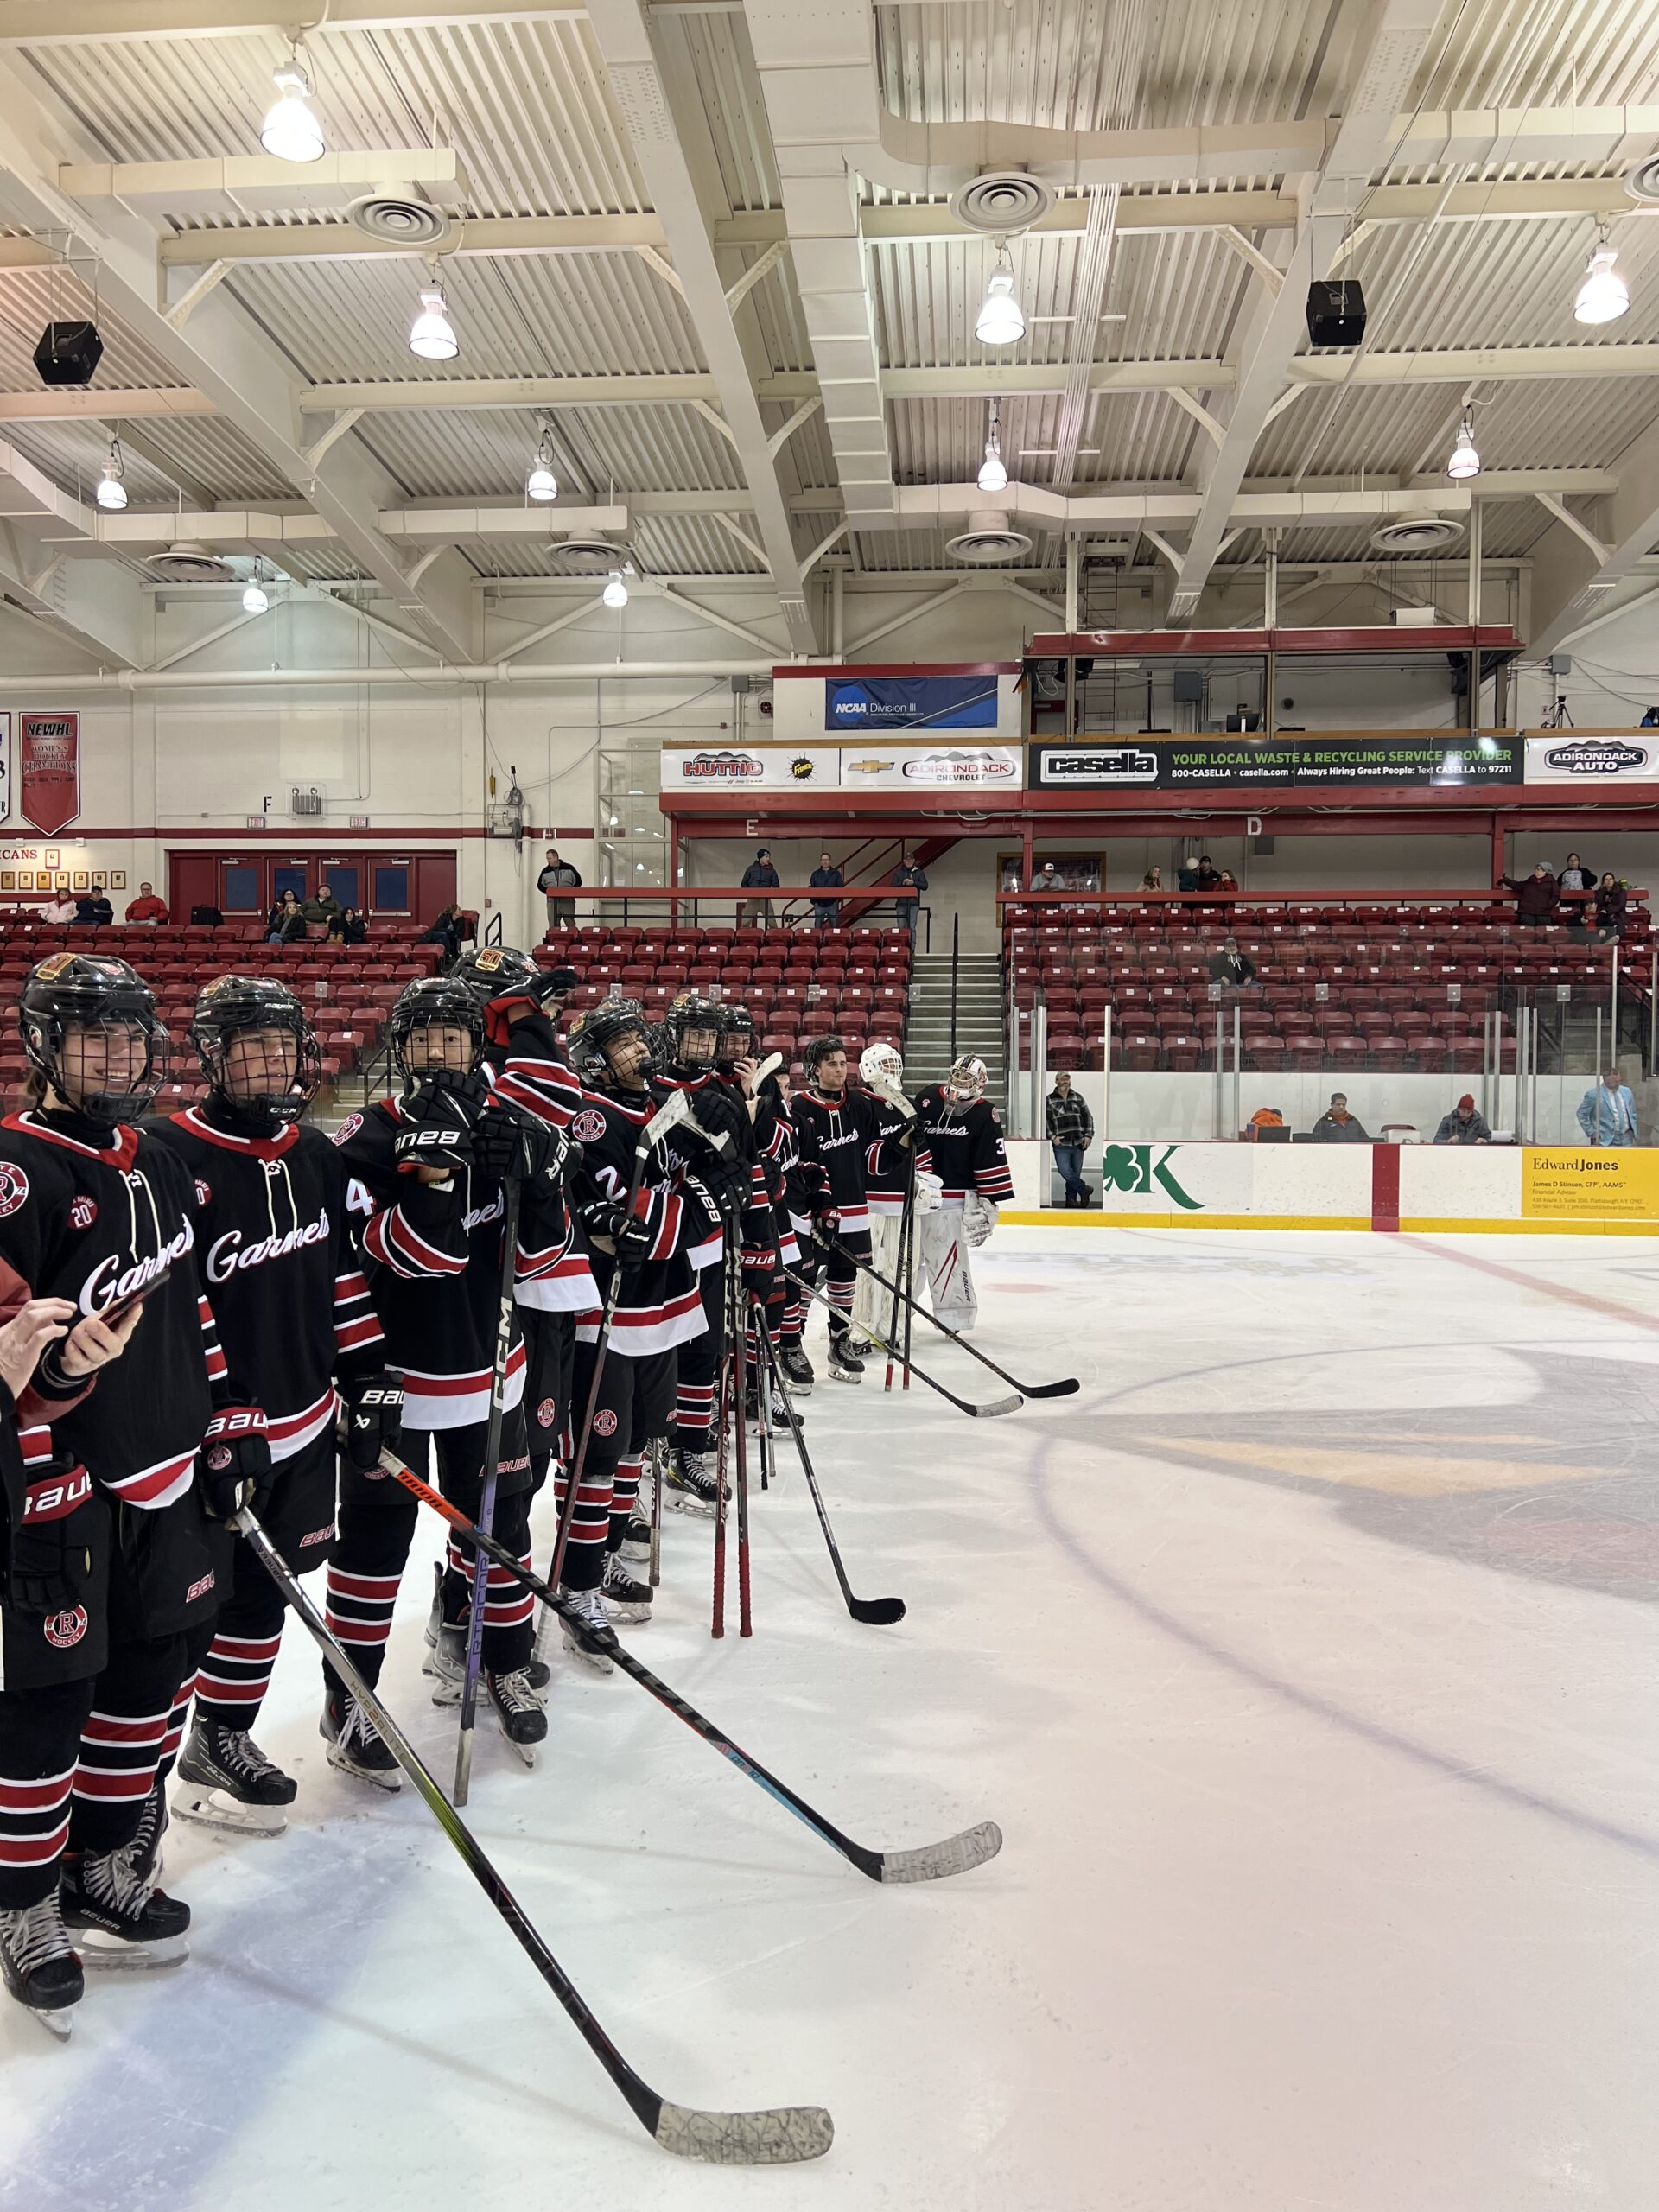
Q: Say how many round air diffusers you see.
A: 7